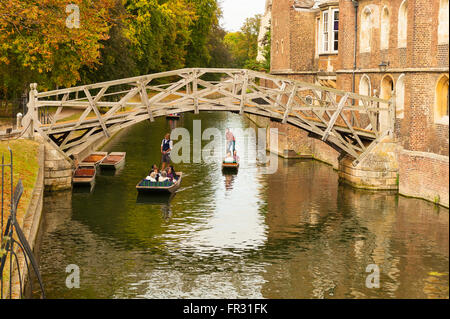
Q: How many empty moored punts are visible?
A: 3